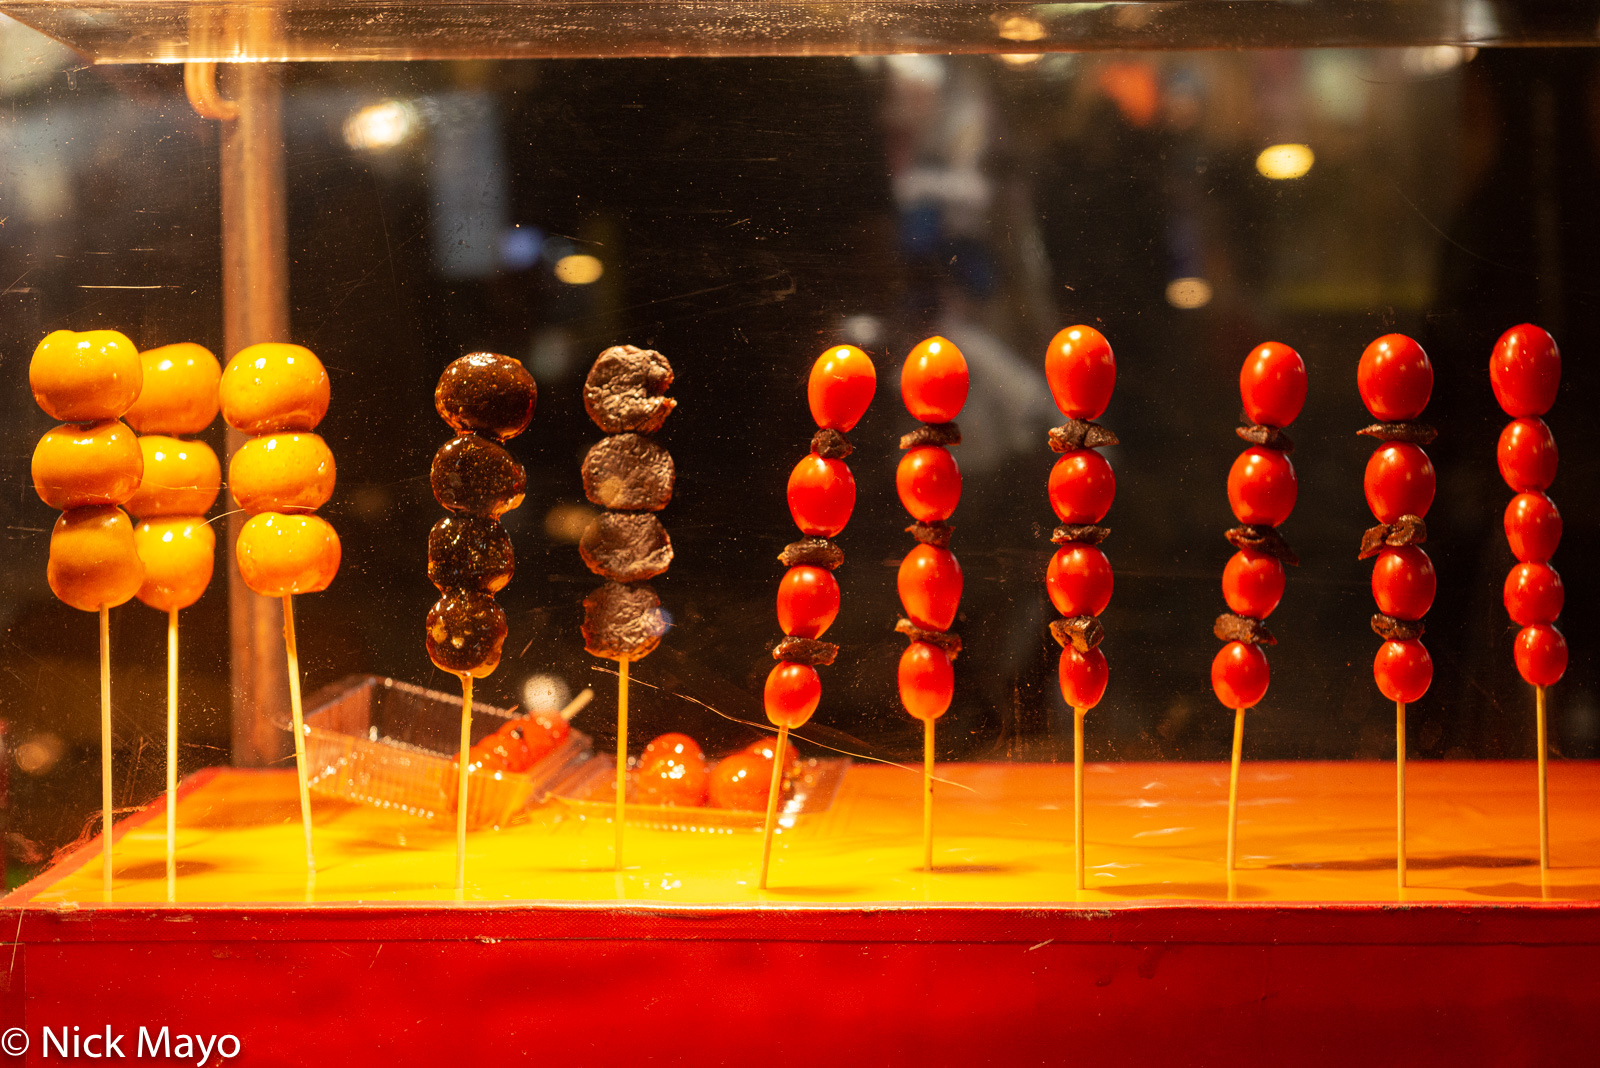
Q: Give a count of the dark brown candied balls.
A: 4